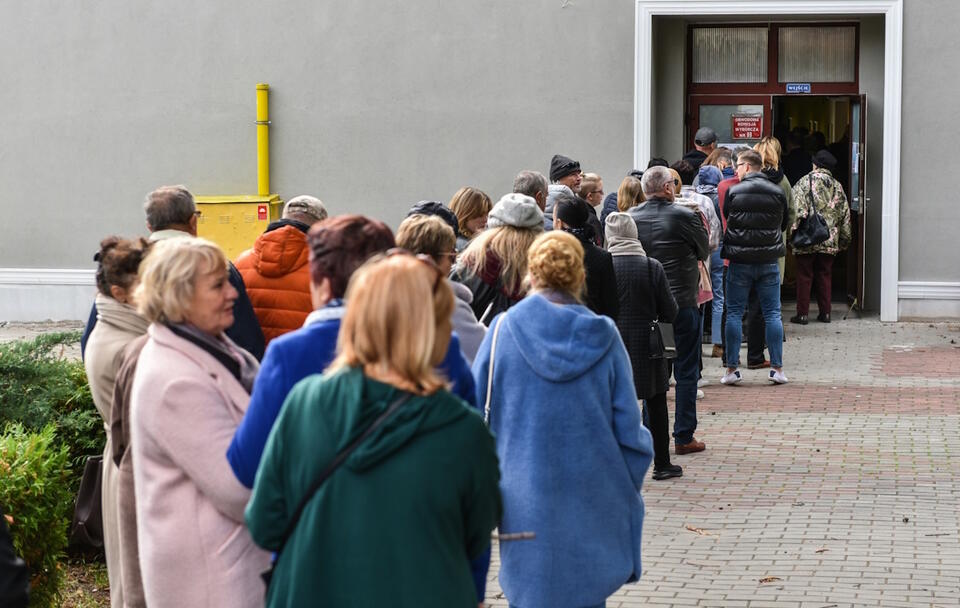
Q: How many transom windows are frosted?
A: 2